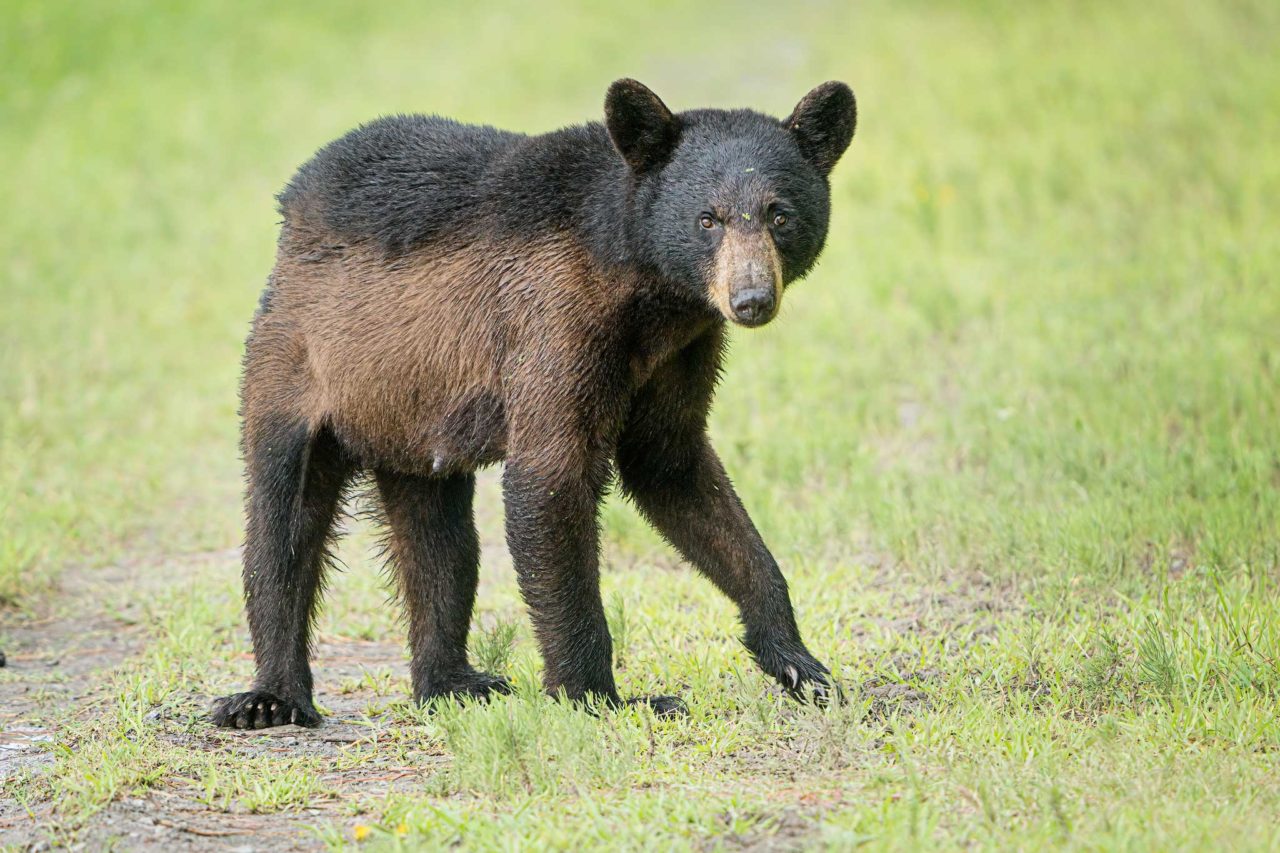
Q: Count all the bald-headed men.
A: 0